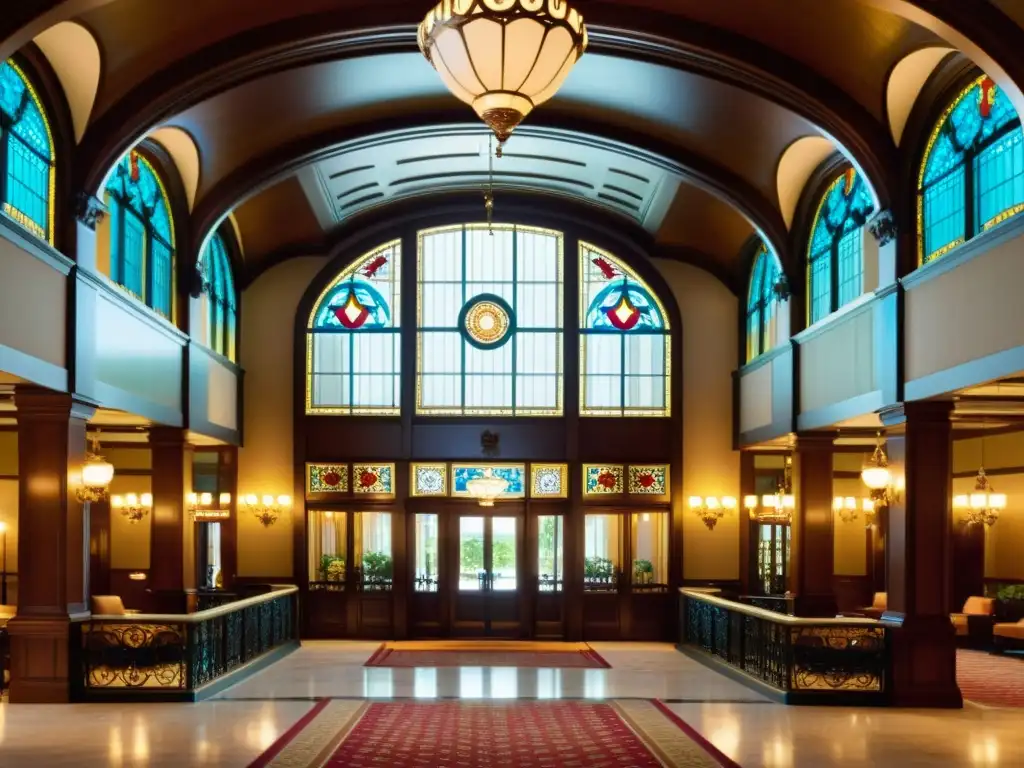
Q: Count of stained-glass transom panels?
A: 7